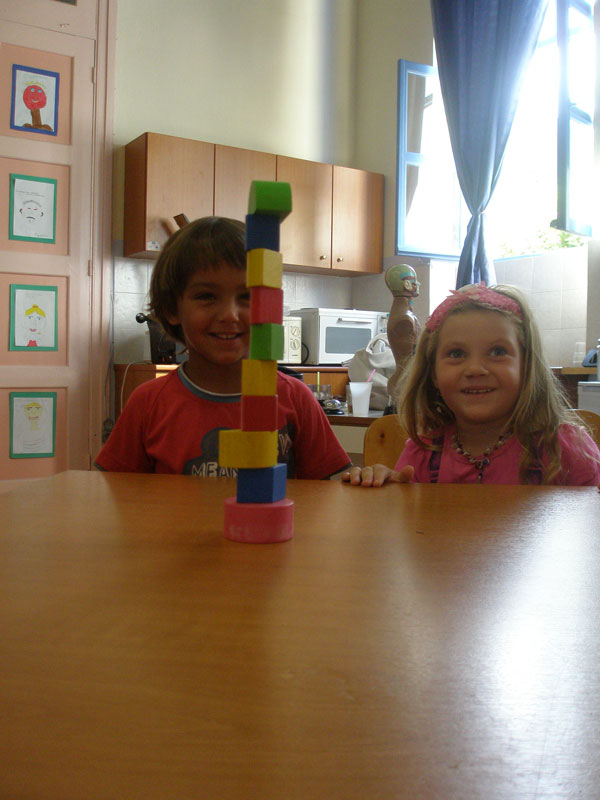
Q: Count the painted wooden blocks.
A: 10